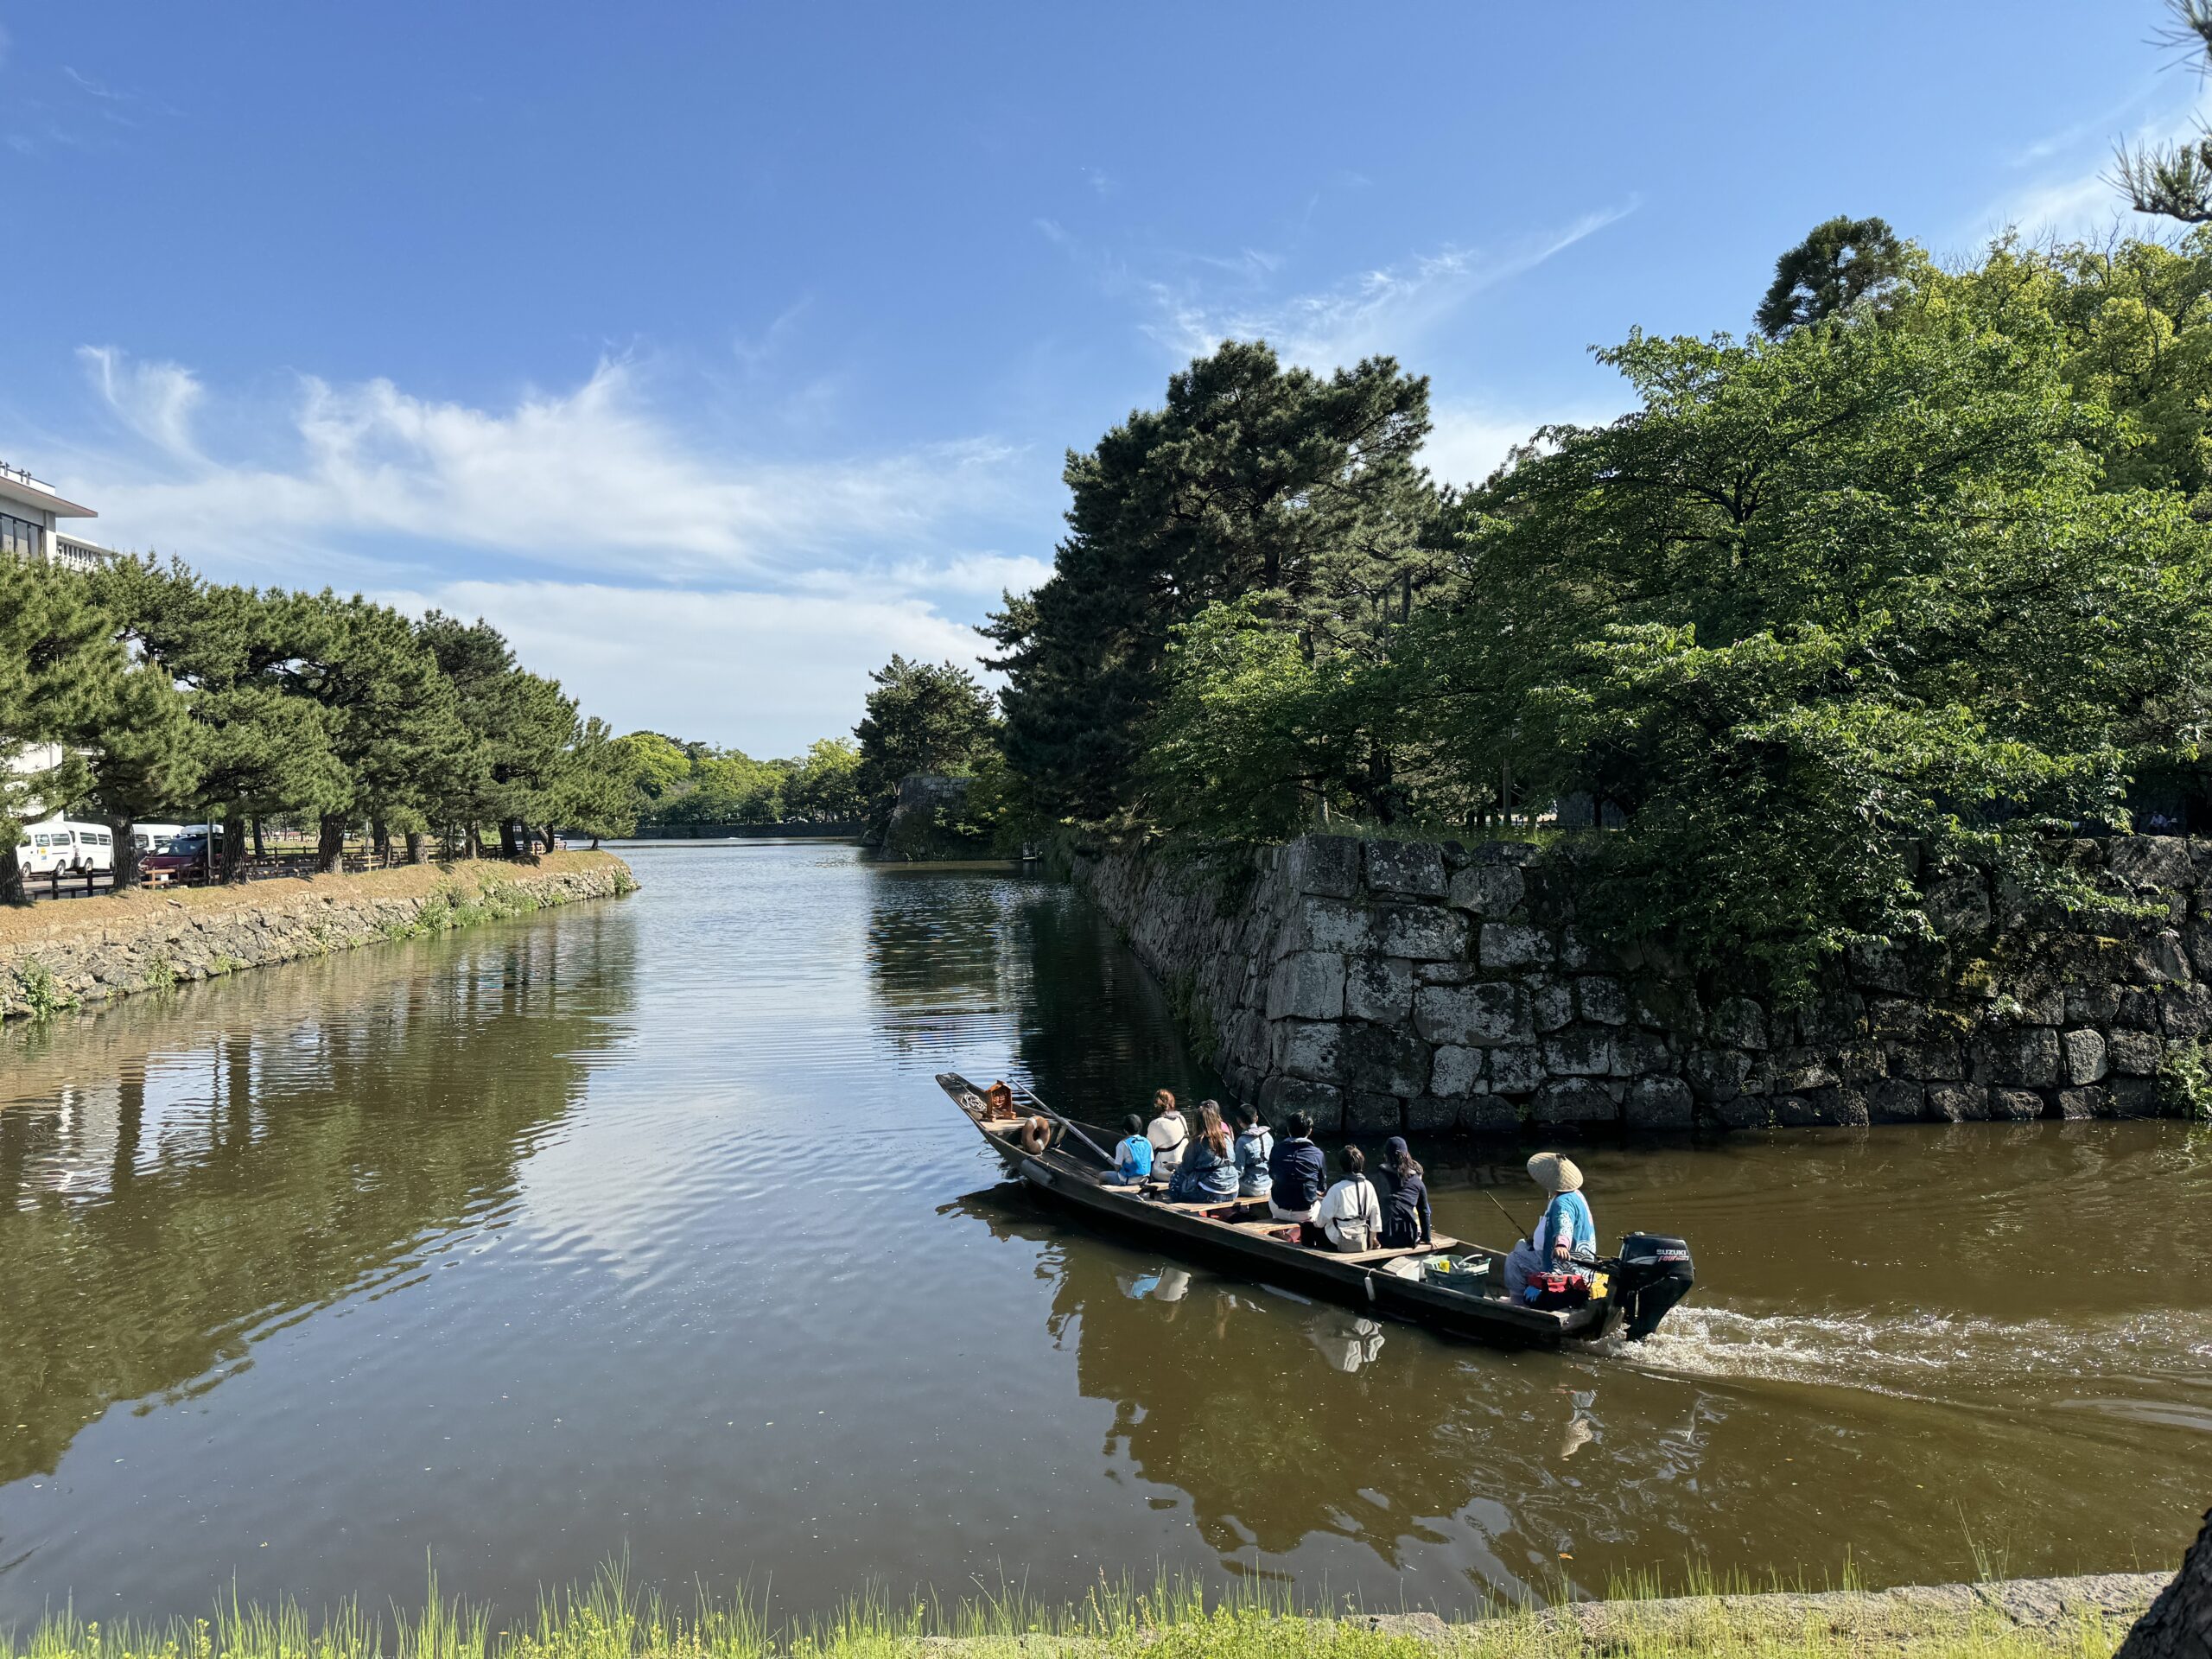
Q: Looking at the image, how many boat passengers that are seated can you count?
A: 8